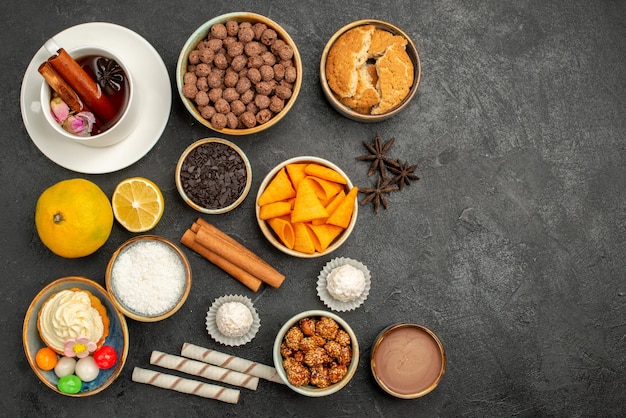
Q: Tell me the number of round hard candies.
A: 5